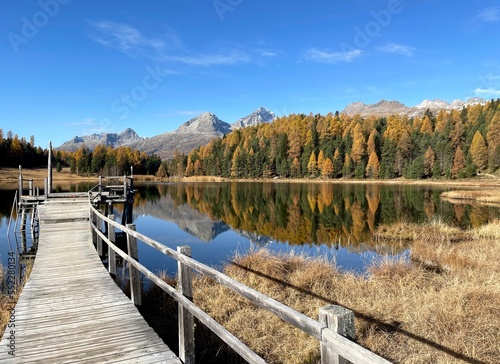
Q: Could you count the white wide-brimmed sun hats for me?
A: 0